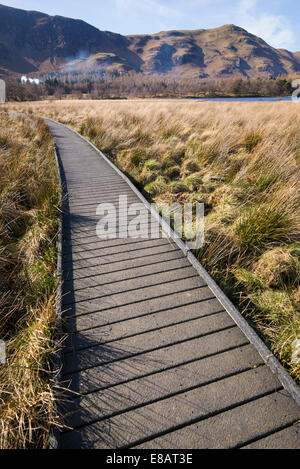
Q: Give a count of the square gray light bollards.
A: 0